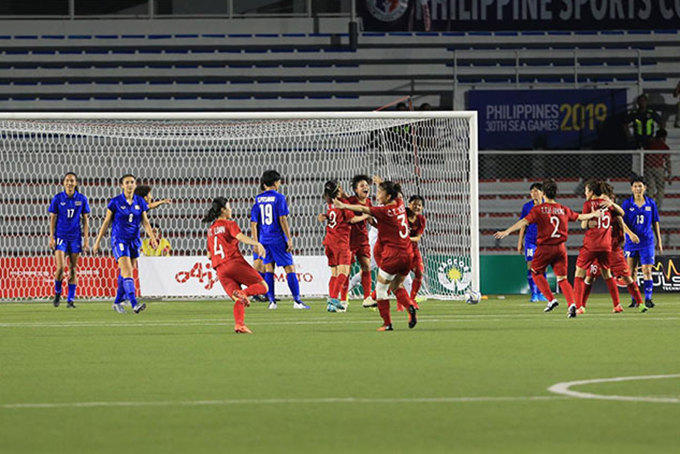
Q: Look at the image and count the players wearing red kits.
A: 8